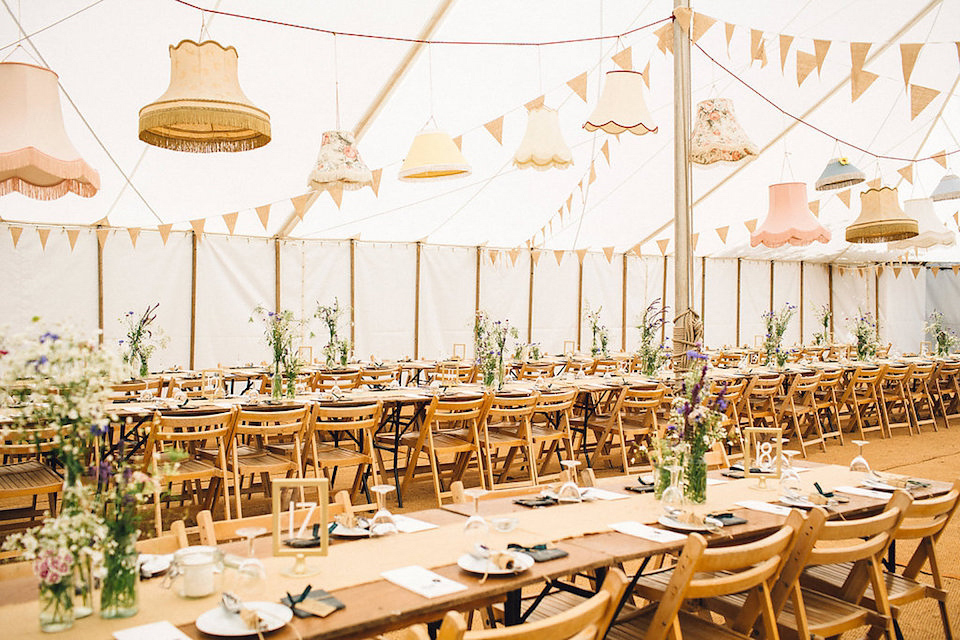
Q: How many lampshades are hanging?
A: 12